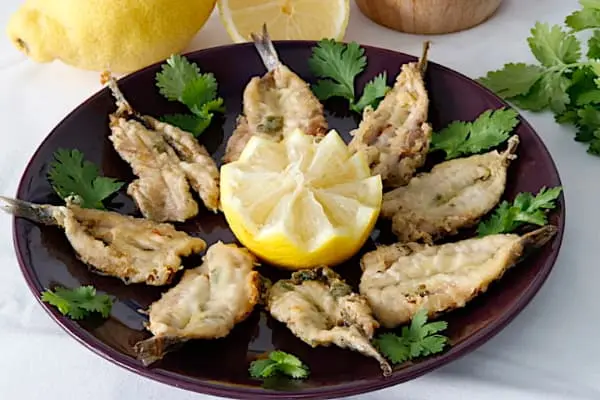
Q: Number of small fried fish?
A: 8